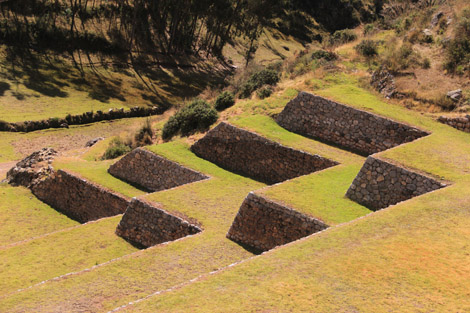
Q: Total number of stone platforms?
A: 7